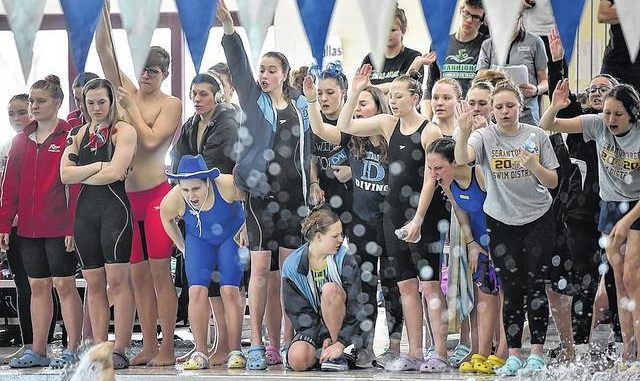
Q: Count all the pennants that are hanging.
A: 11